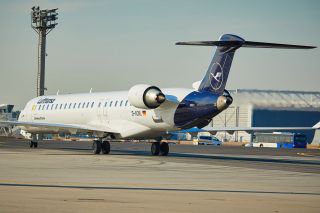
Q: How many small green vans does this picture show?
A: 0